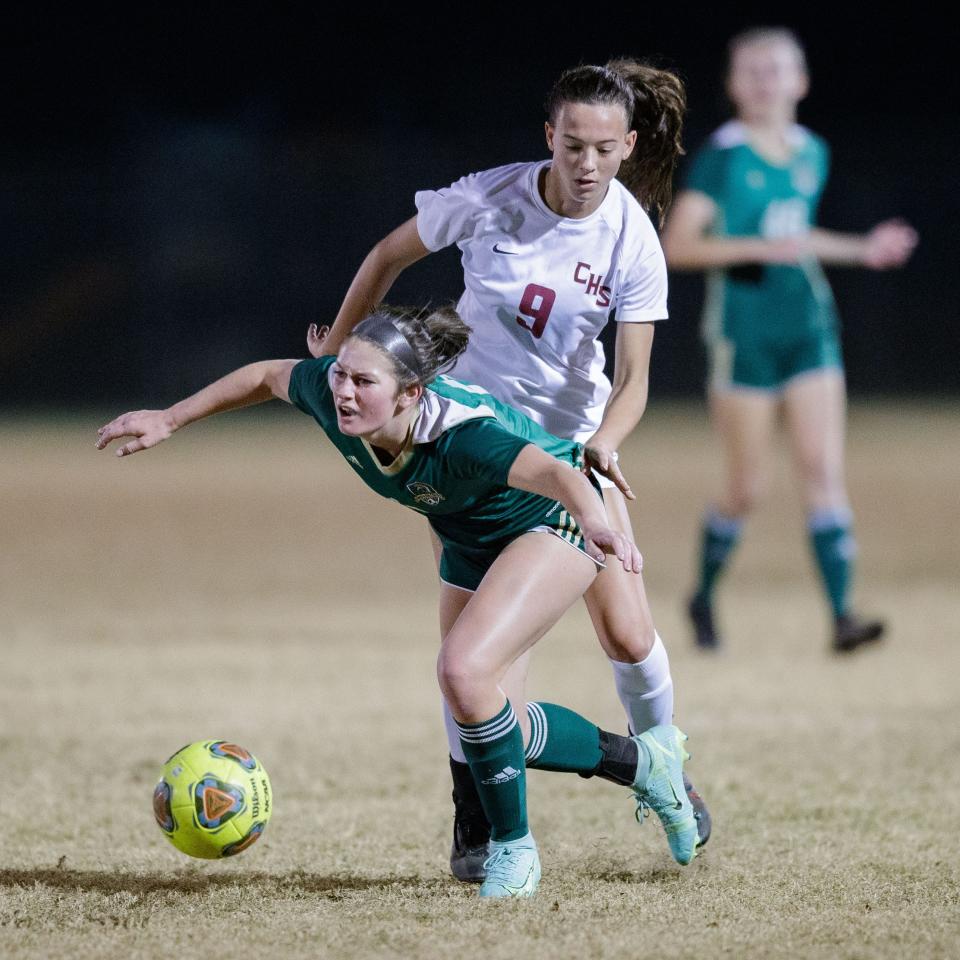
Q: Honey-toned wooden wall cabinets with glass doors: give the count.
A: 0